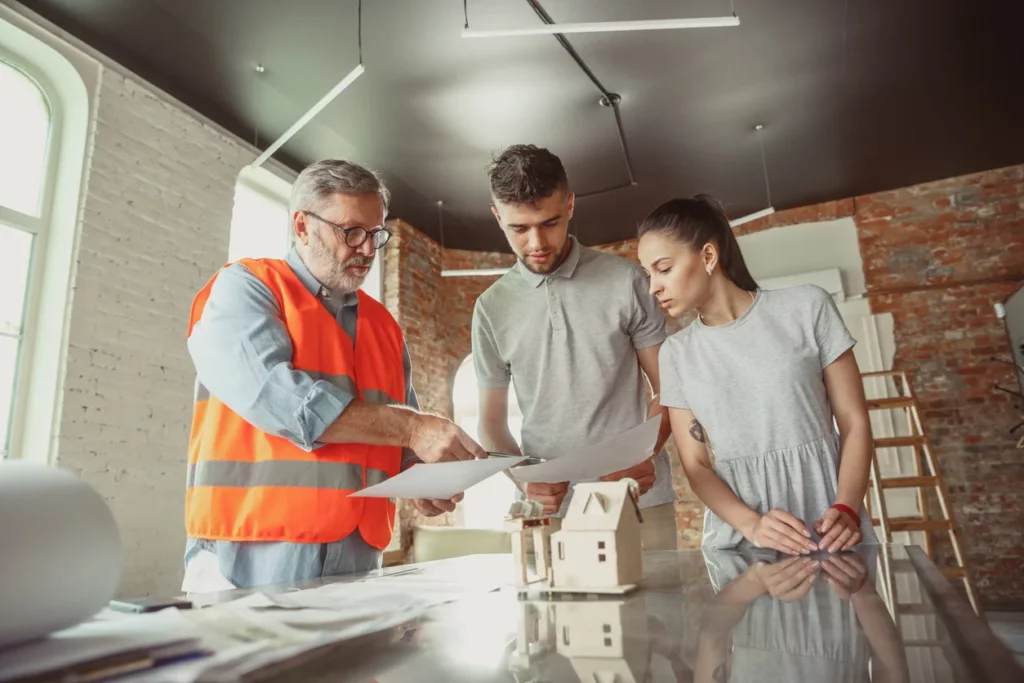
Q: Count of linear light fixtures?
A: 4